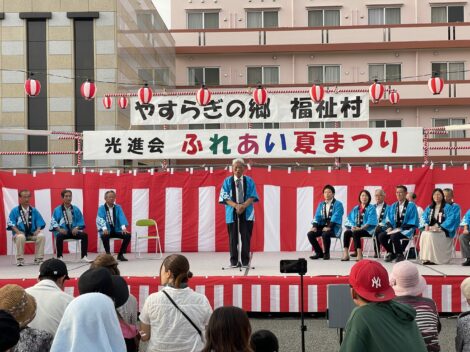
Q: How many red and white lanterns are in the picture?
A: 11